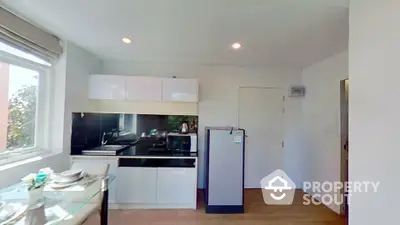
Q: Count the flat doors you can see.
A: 1